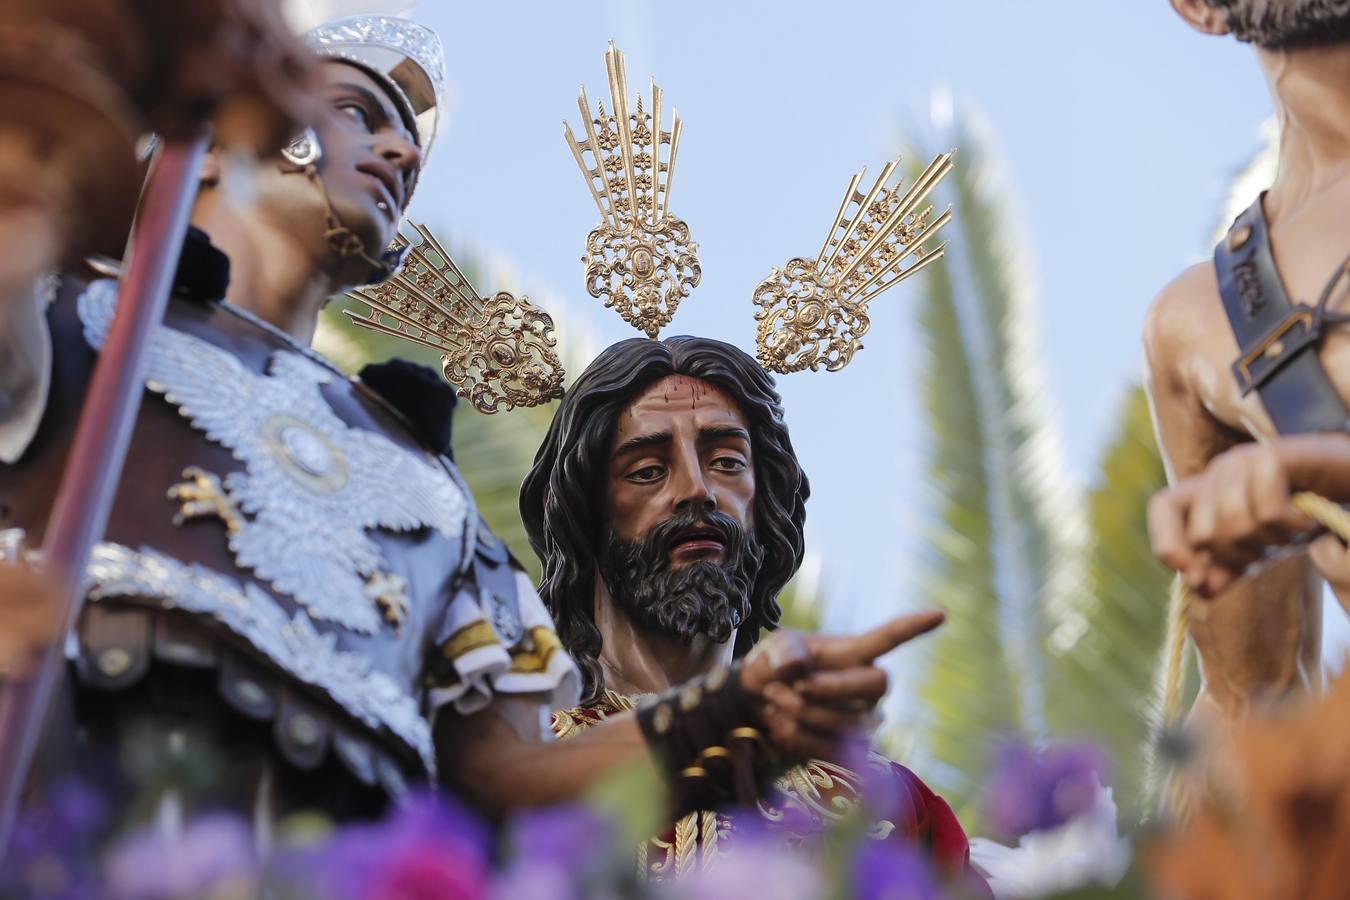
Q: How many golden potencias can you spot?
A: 3